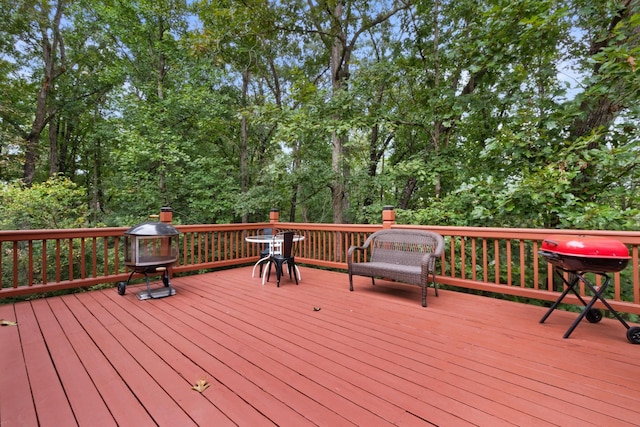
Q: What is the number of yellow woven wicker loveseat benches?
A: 0